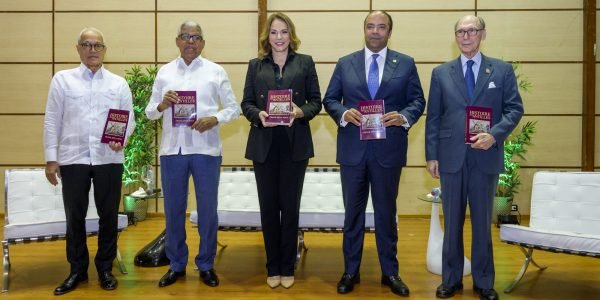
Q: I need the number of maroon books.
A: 5